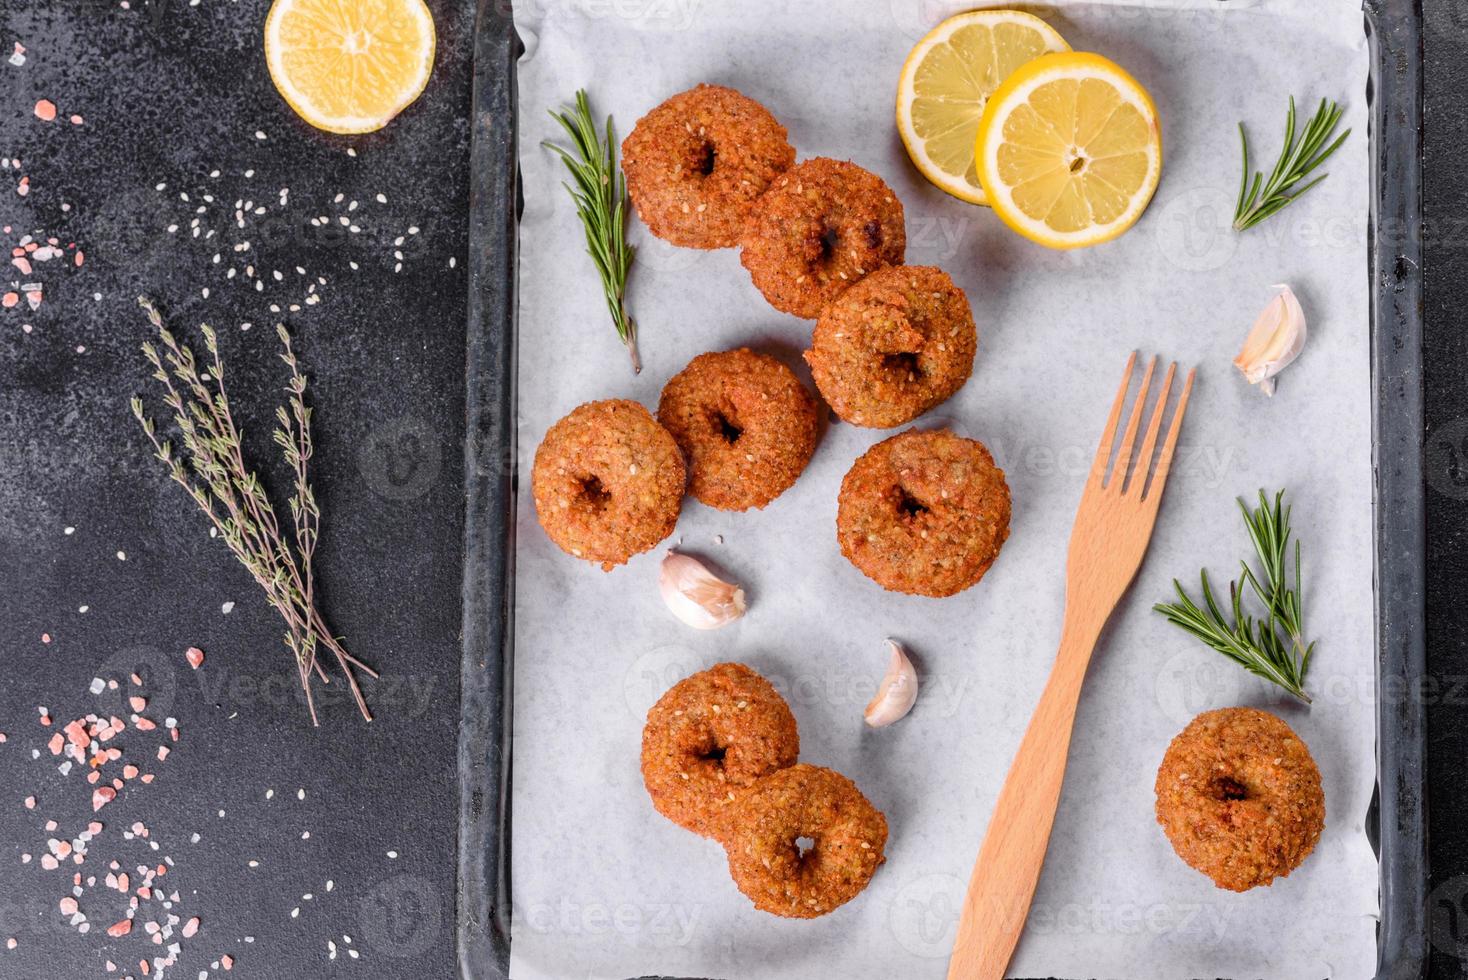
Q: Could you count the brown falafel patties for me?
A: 9